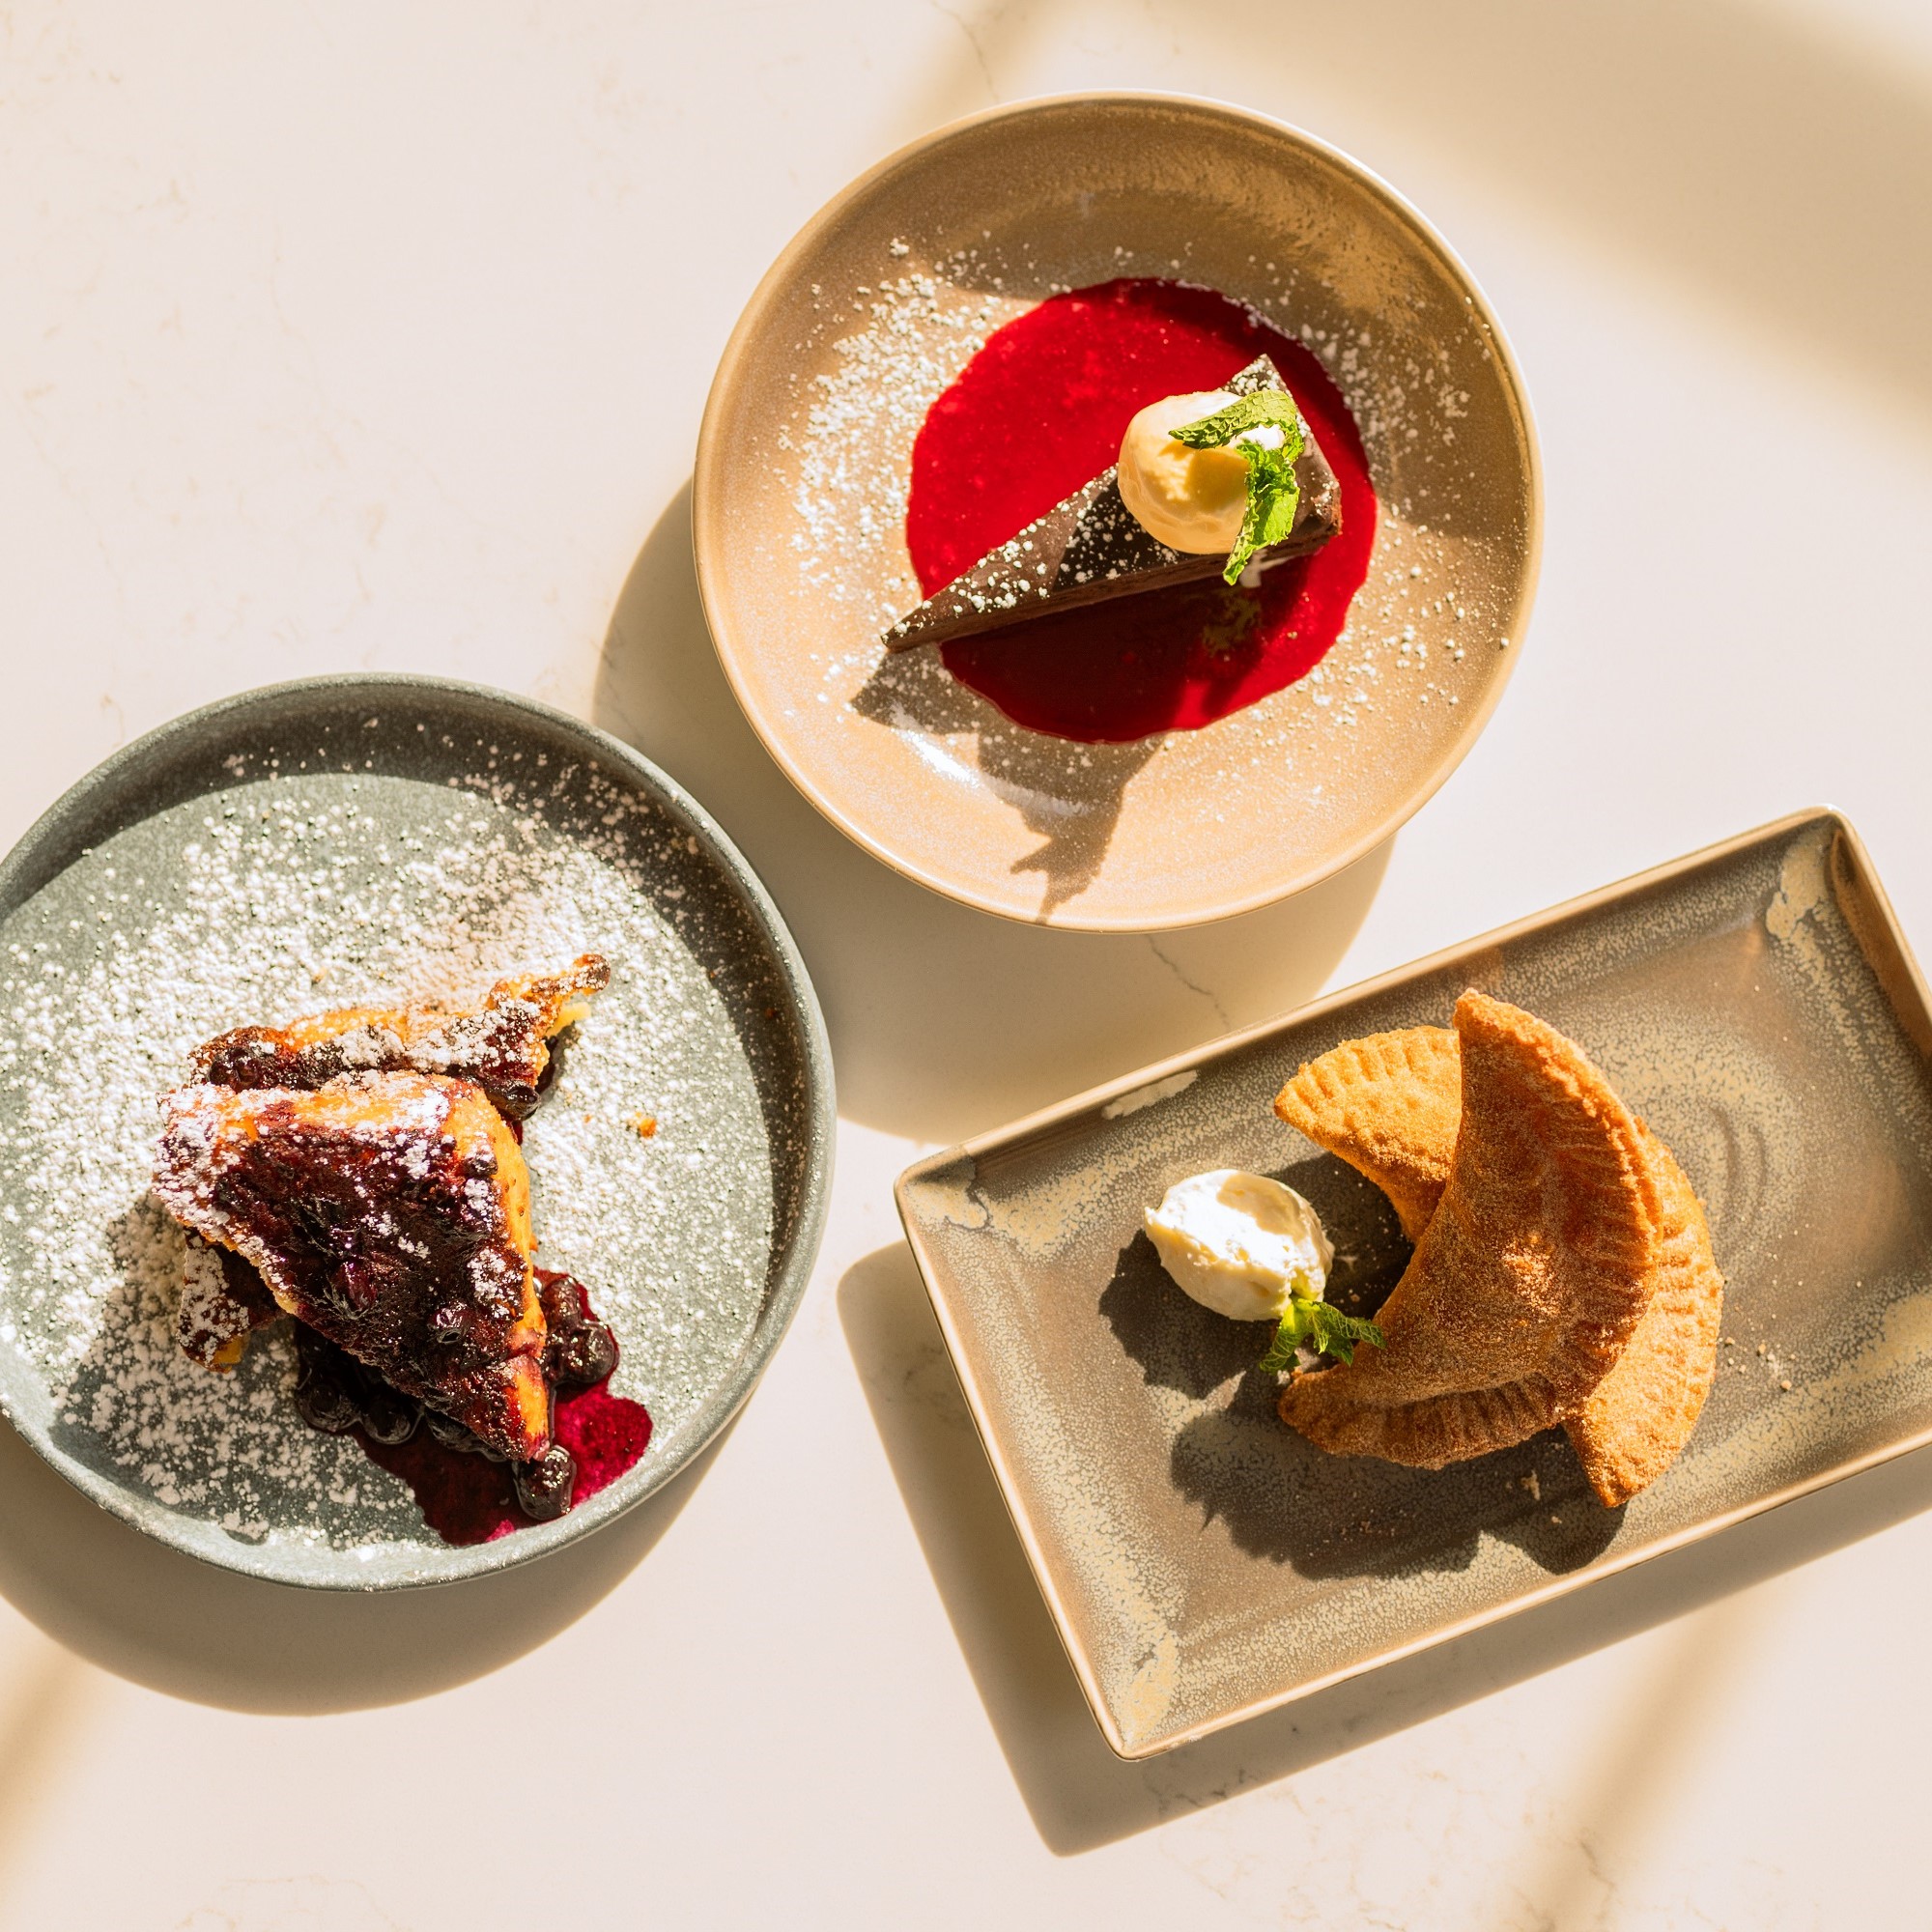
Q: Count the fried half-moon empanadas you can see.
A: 2